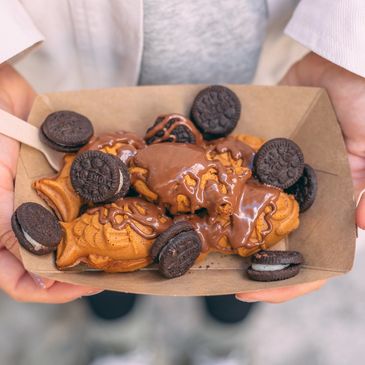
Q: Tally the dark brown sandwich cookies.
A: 9